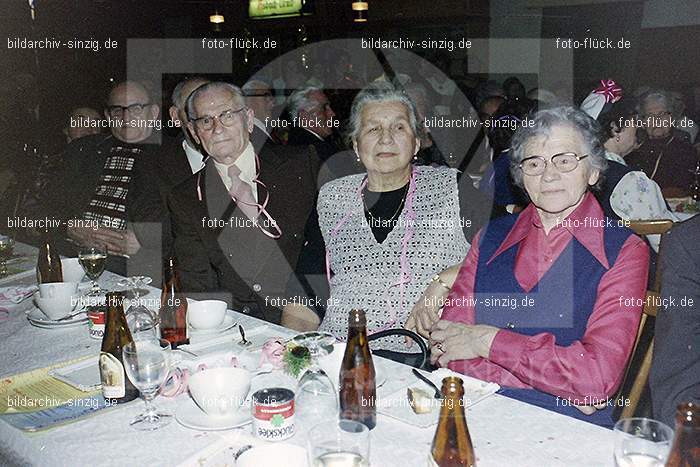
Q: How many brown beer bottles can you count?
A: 6